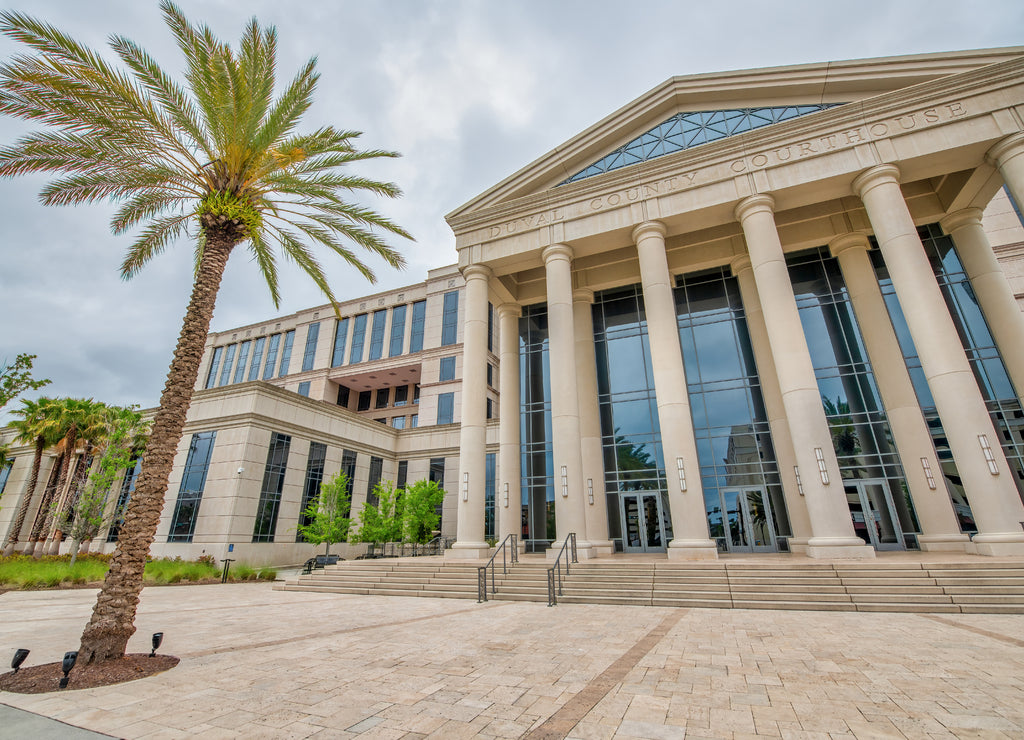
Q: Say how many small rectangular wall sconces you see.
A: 9